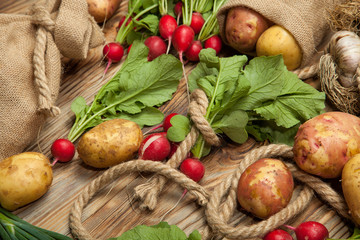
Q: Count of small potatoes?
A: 8